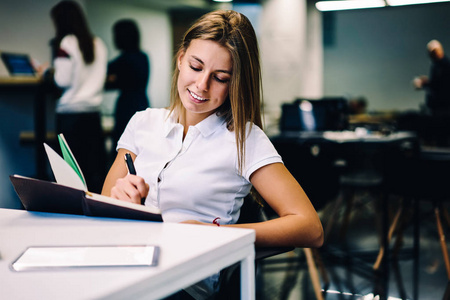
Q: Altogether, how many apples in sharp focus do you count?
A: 0